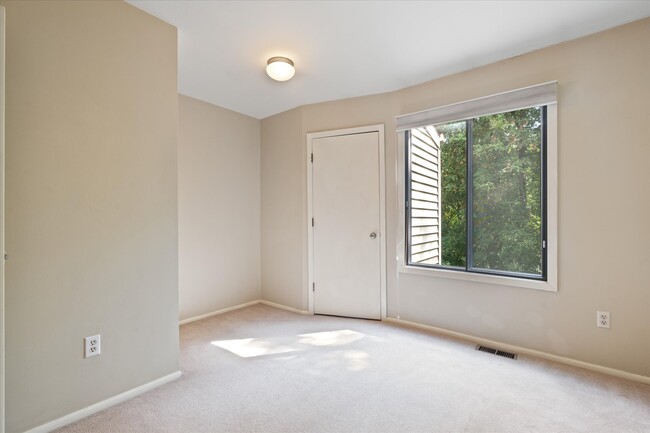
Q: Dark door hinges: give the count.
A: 3